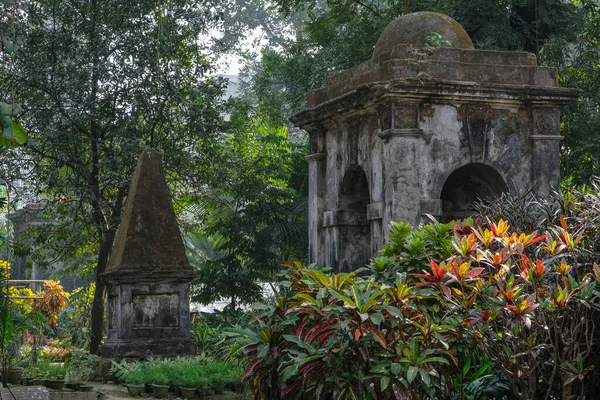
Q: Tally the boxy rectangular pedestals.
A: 1